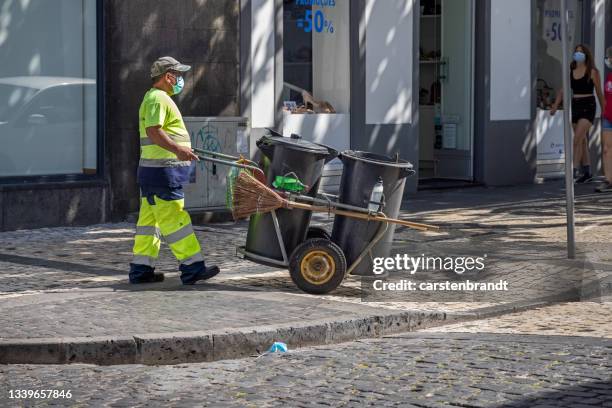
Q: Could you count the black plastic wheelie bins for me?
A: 2